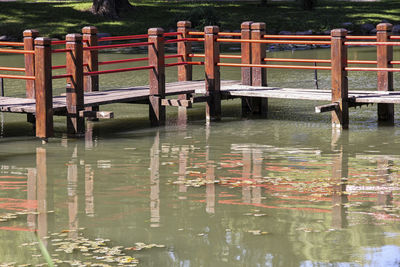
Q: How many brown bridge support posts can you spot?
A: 11